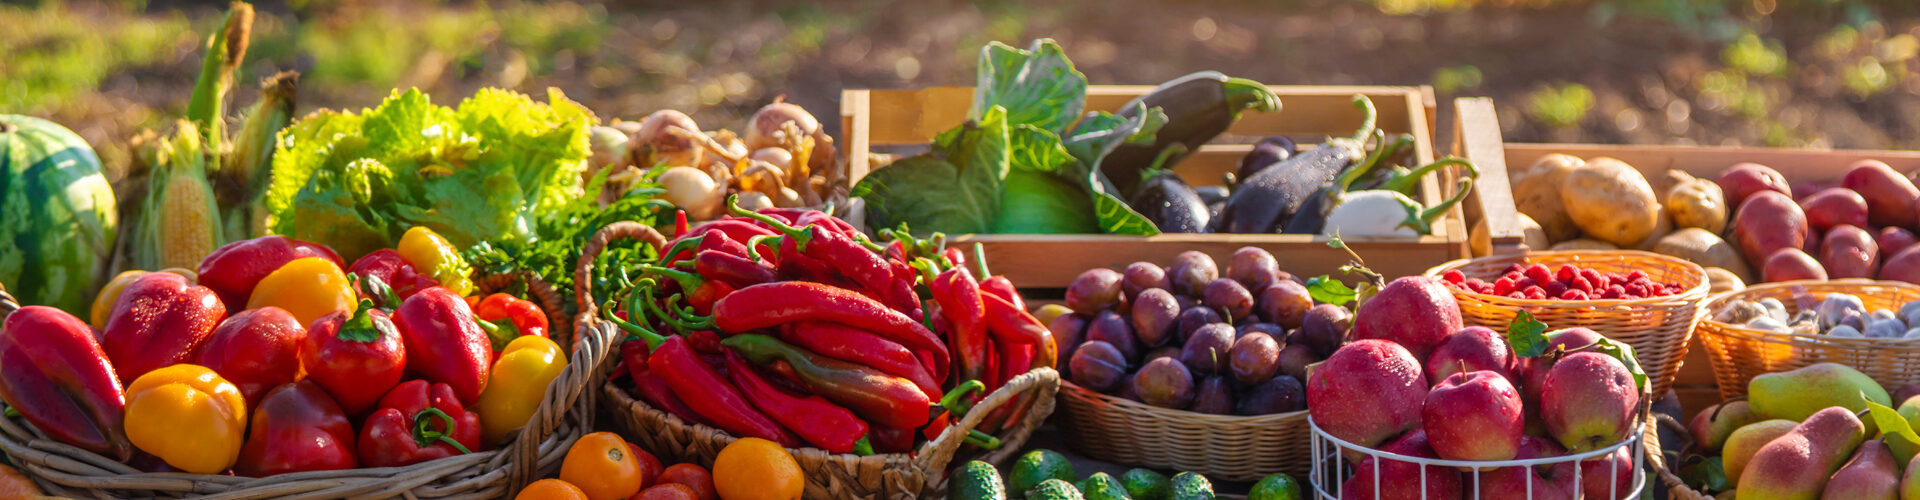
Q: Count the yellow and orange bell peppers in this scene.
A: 5